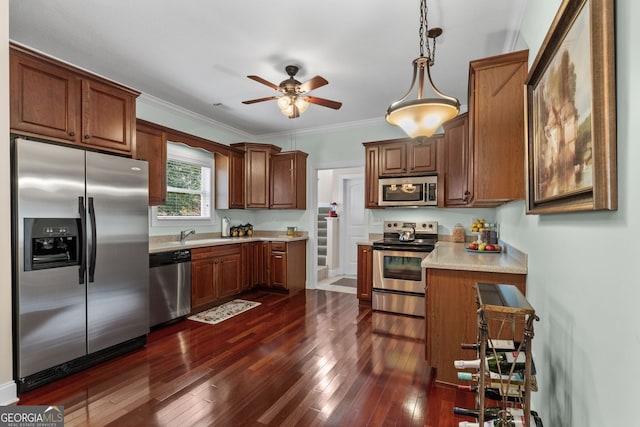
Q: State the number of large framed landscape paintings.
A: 1